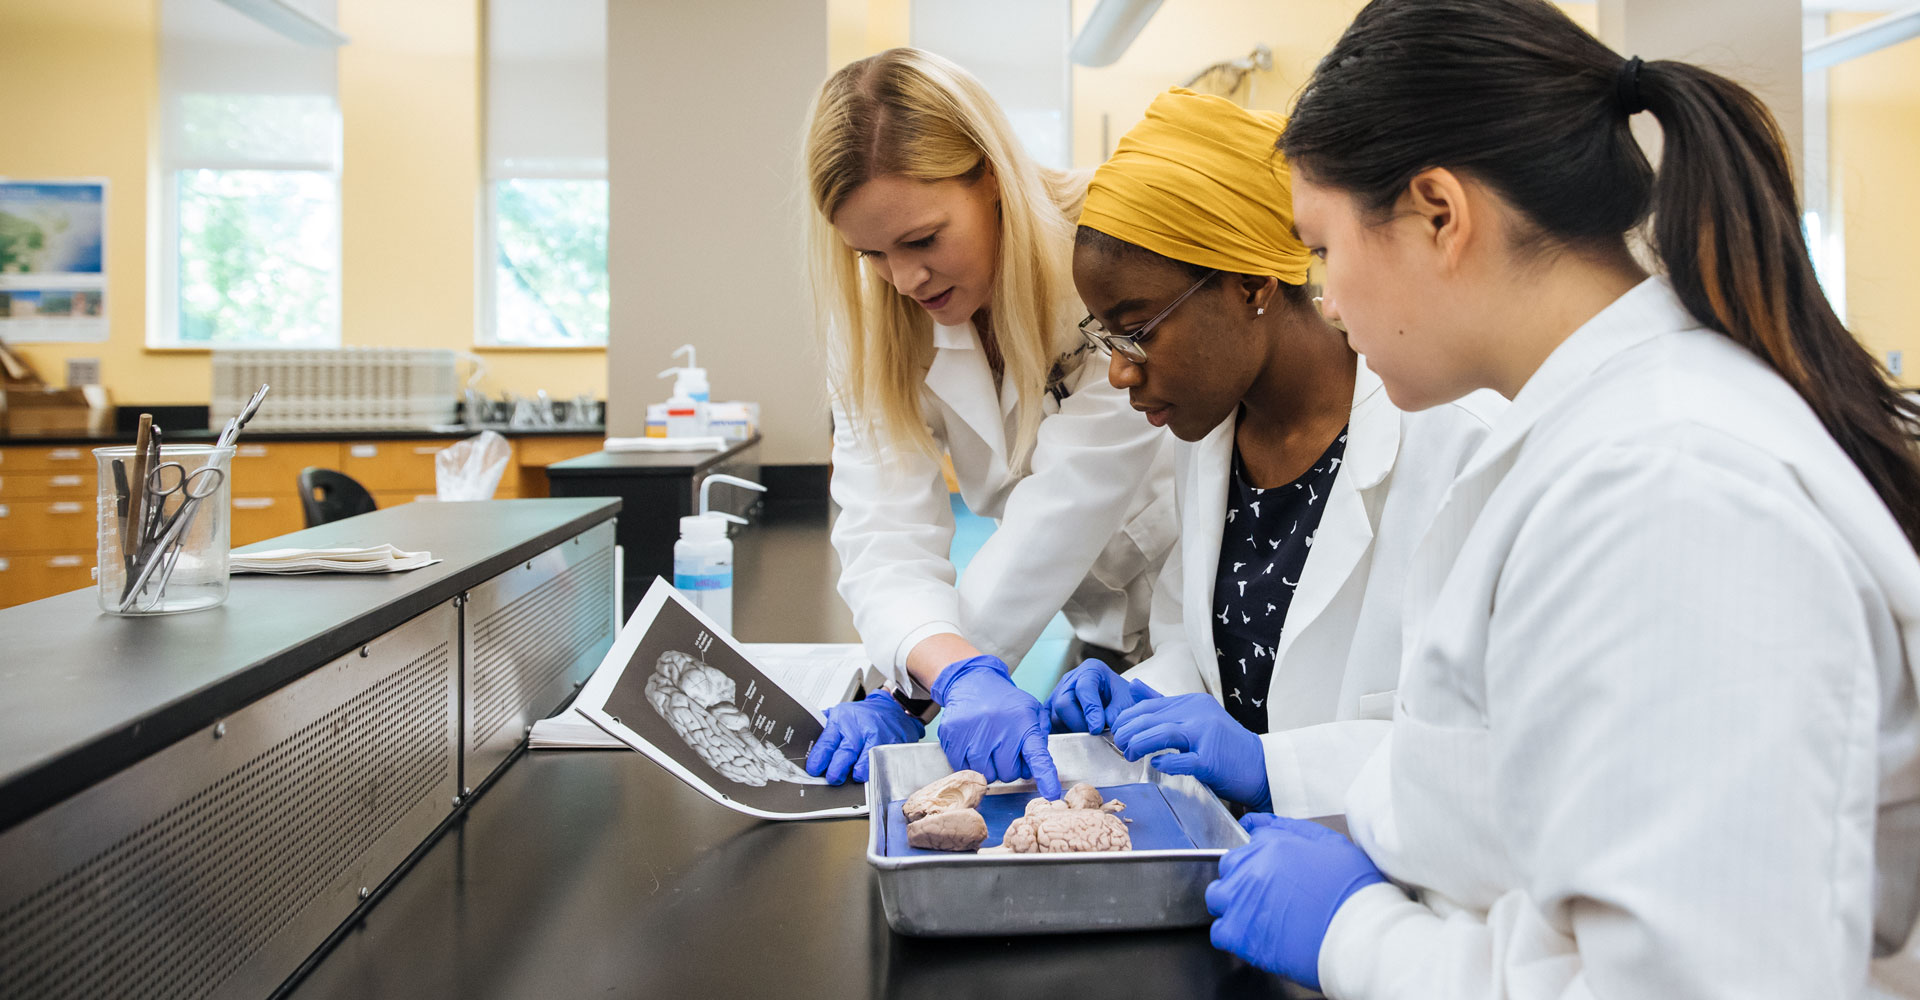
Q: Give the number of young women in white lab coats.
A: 3